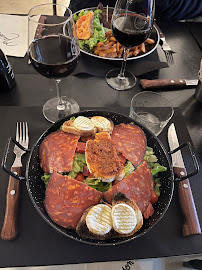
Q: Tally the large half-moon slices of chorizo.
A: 4